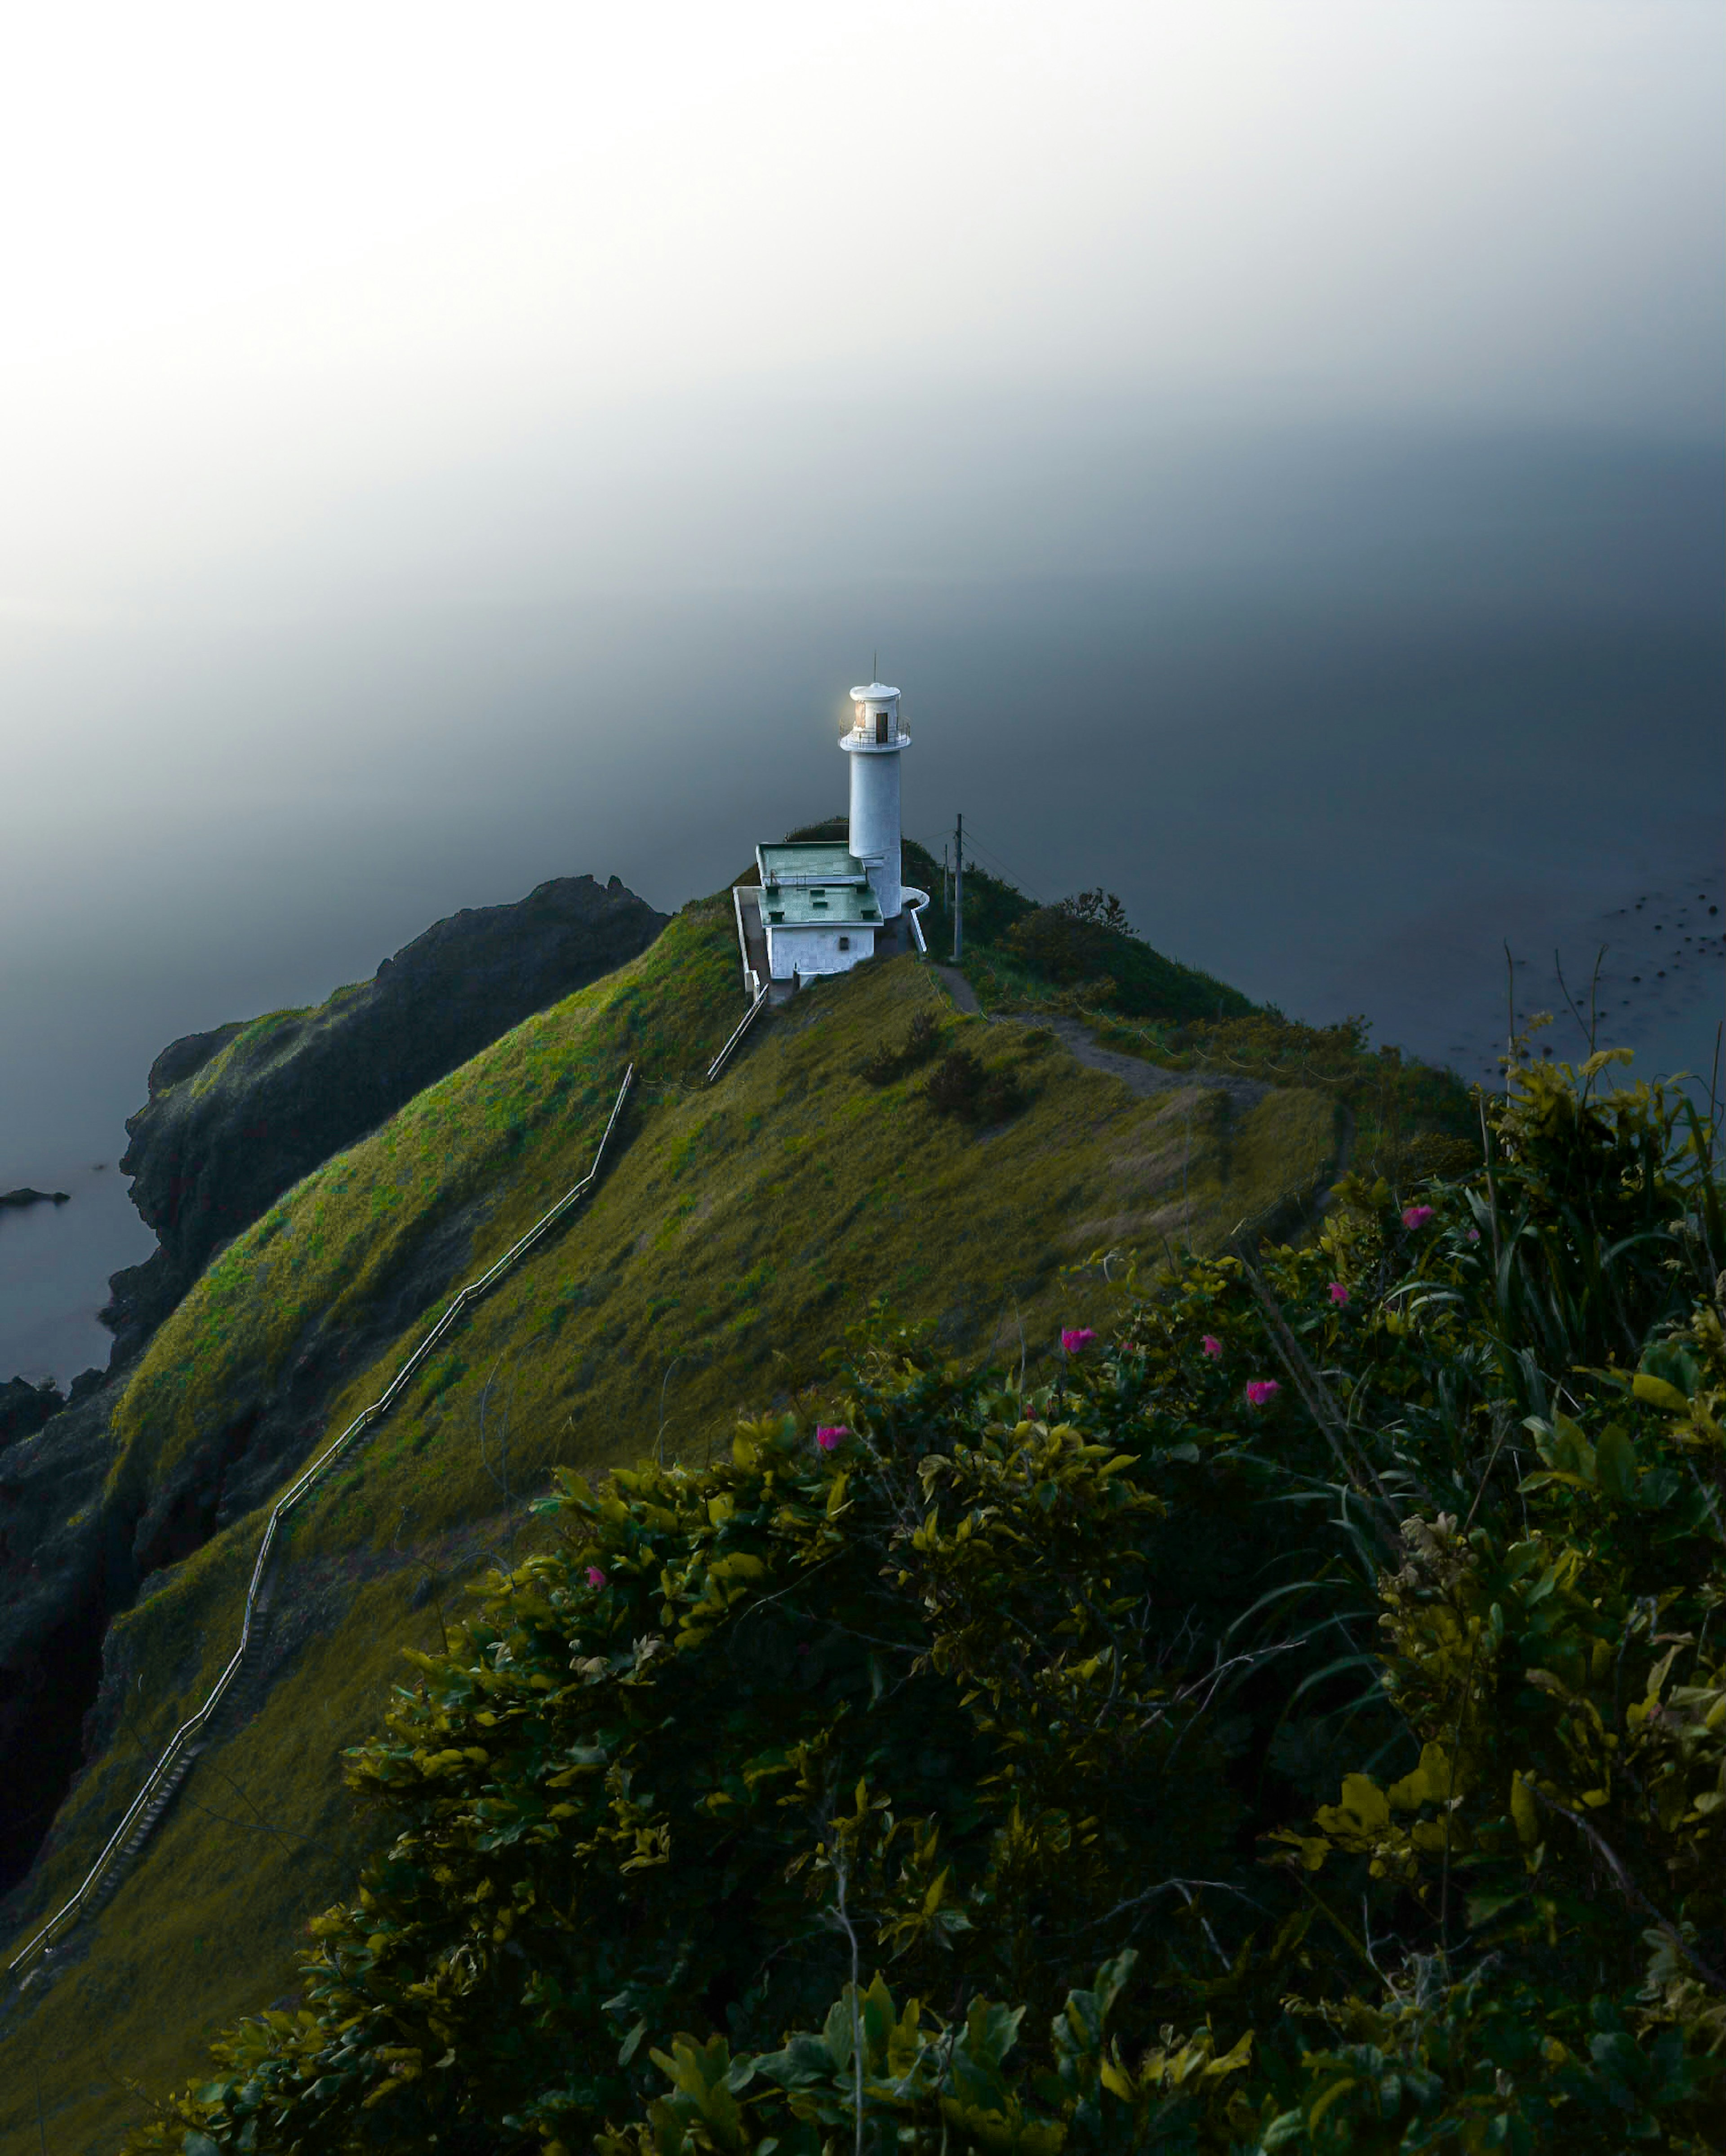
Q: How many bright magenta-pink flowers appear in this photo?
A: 7